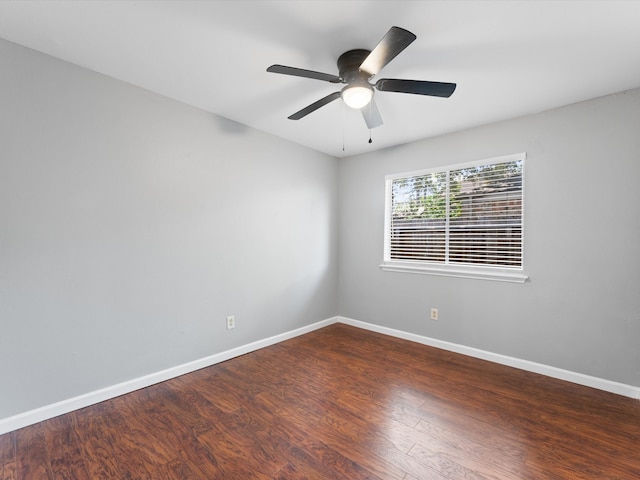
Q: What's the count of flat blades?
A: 5